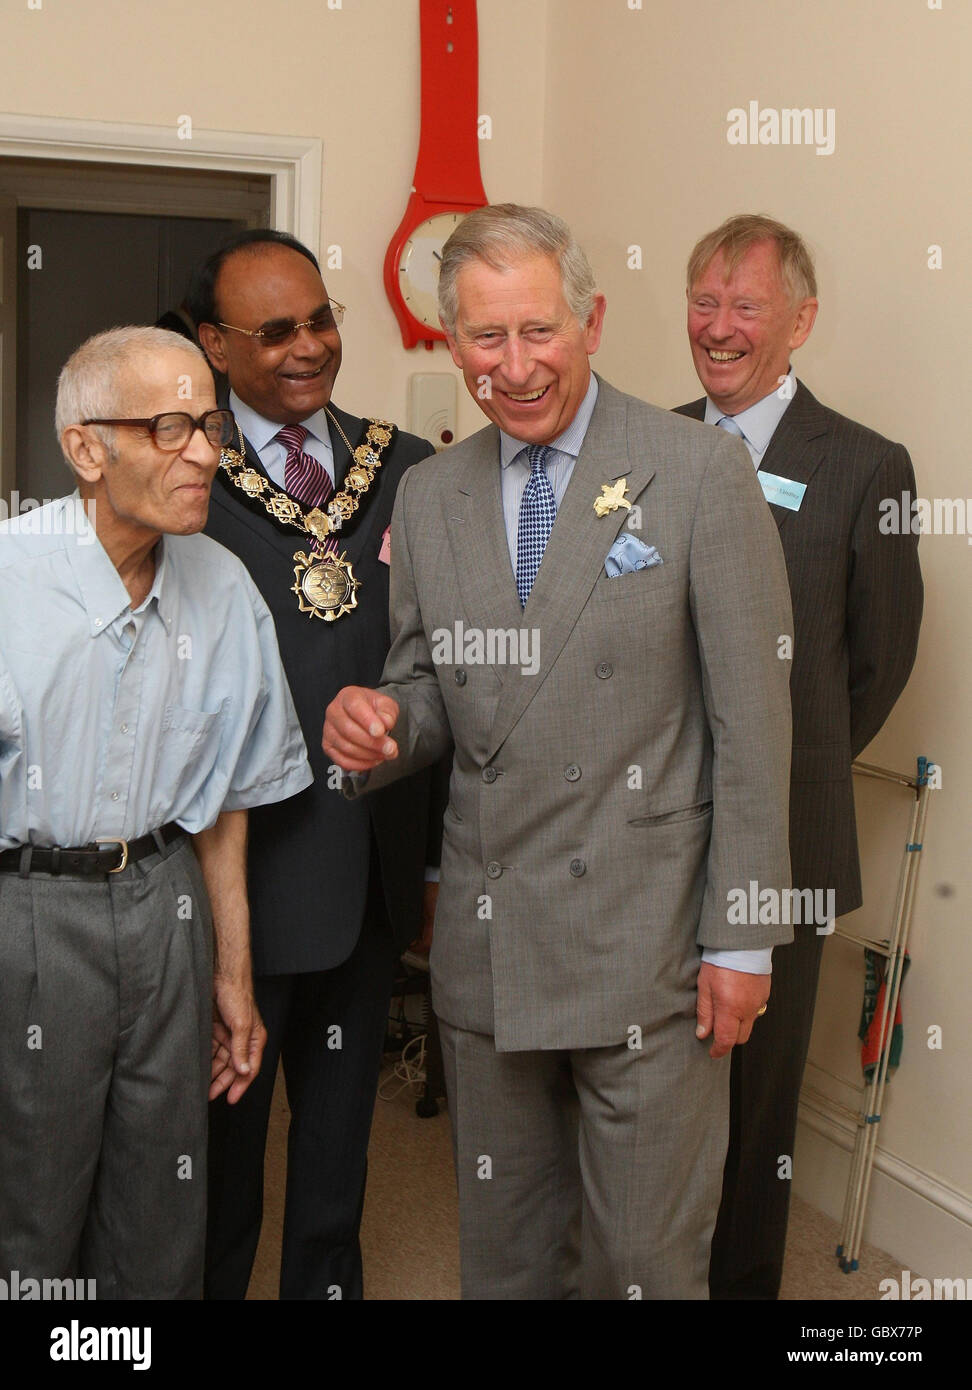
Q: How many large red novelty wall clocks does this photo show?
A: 1